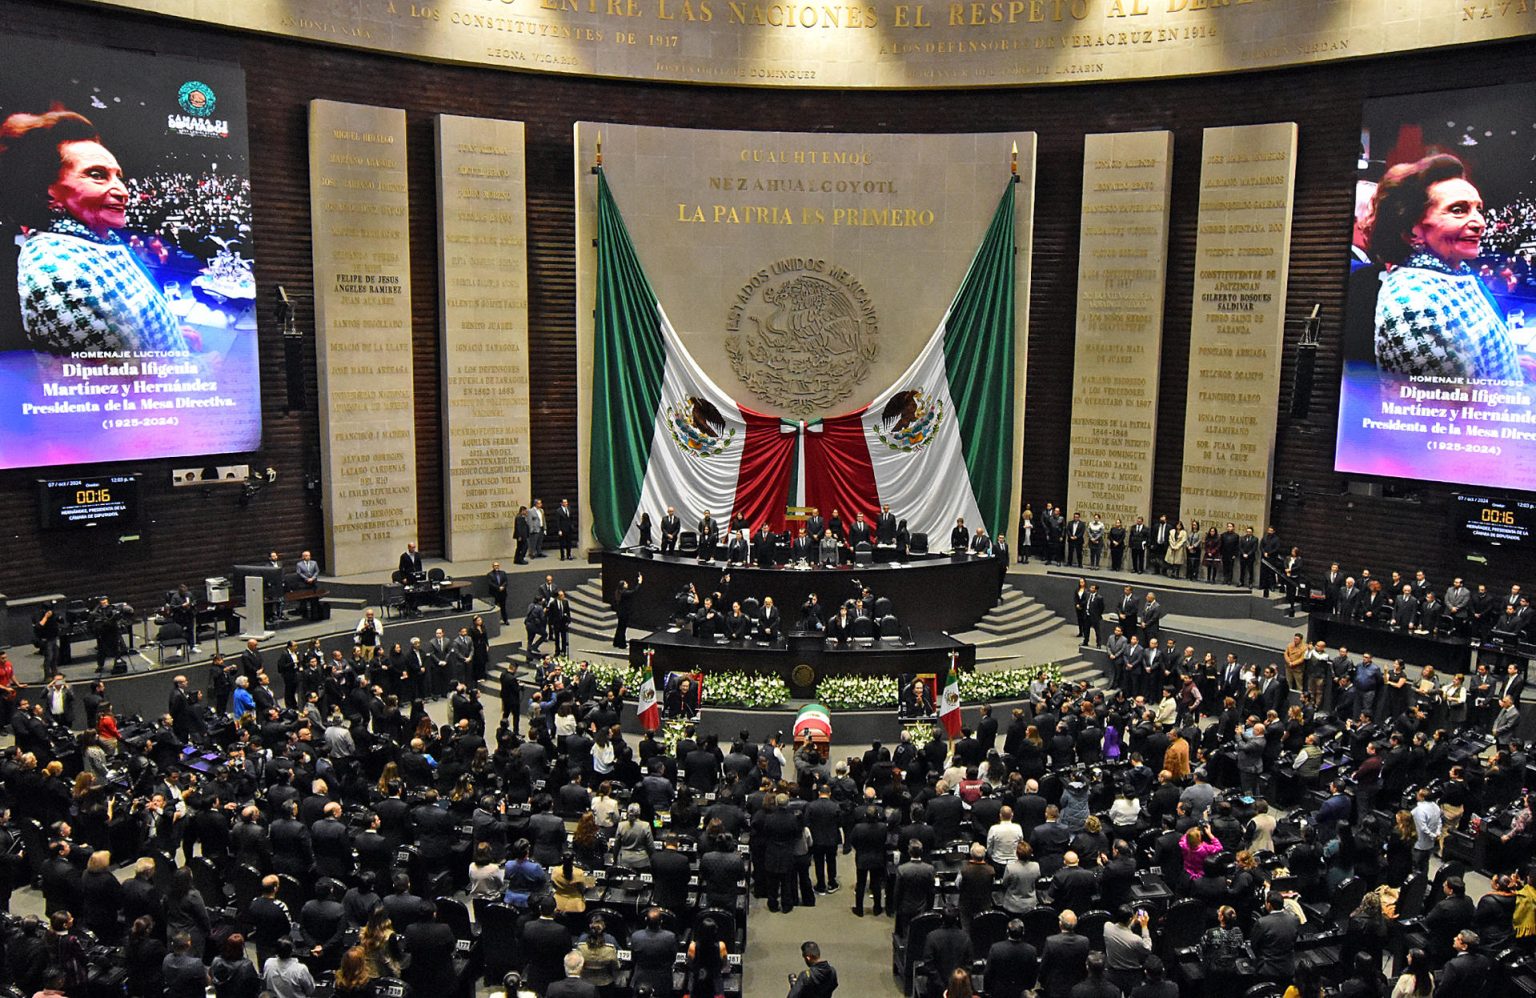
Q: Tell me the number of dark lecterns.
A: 1